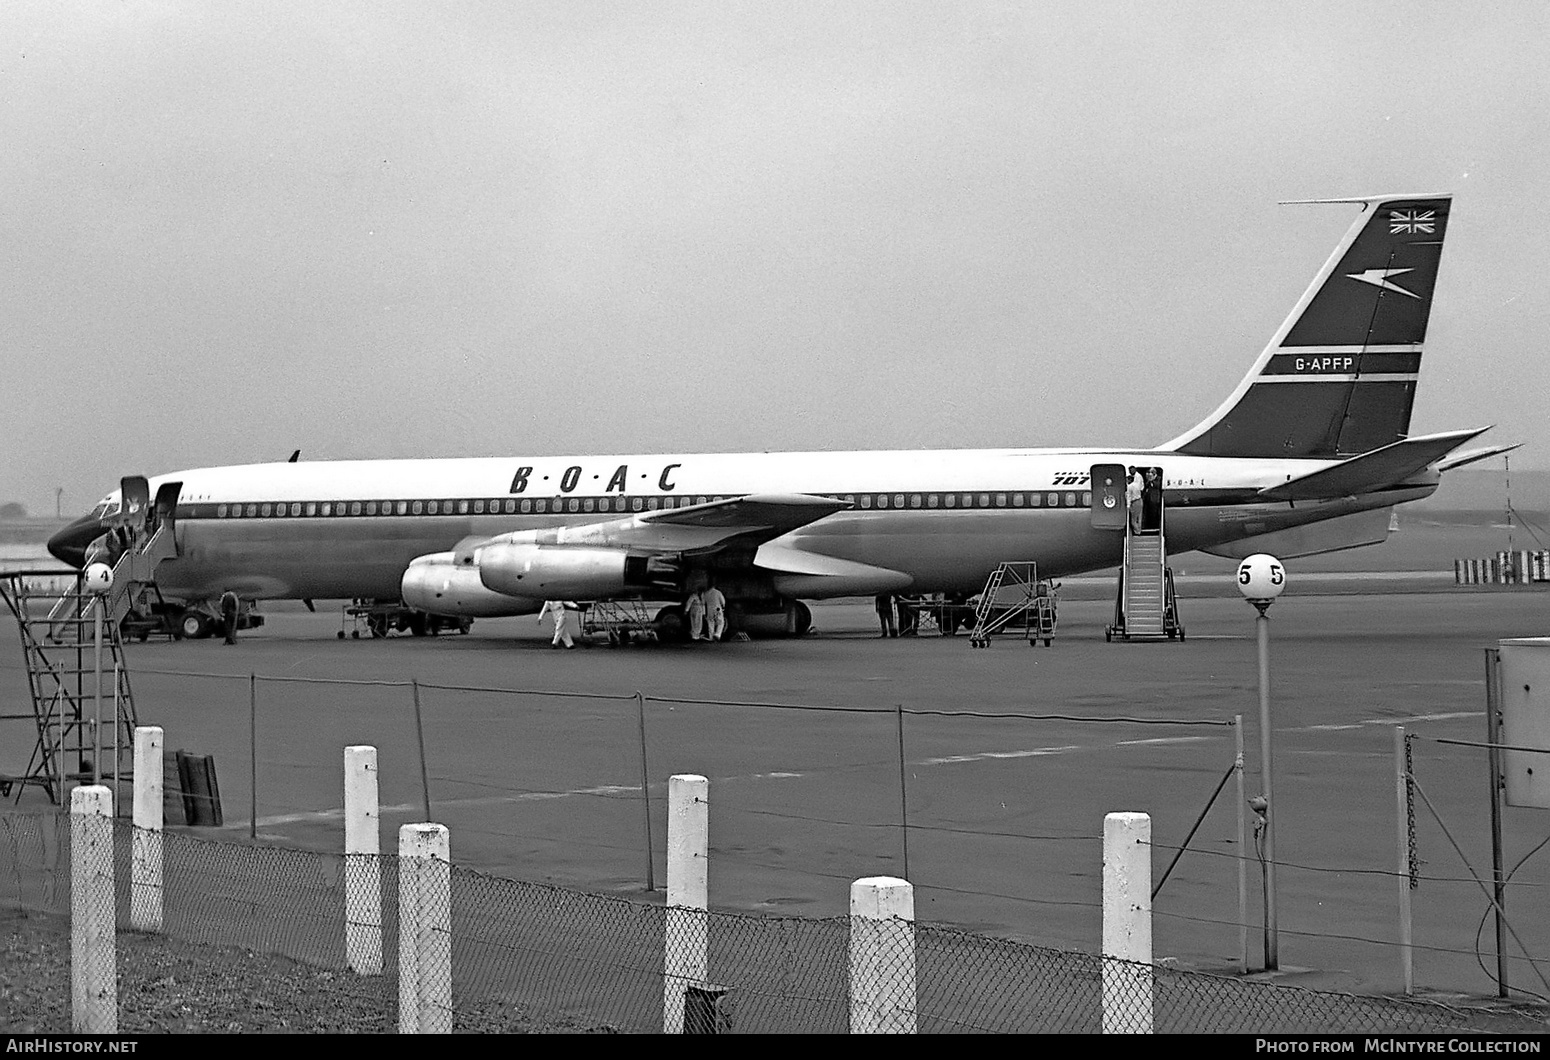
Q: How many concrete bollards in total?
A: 7